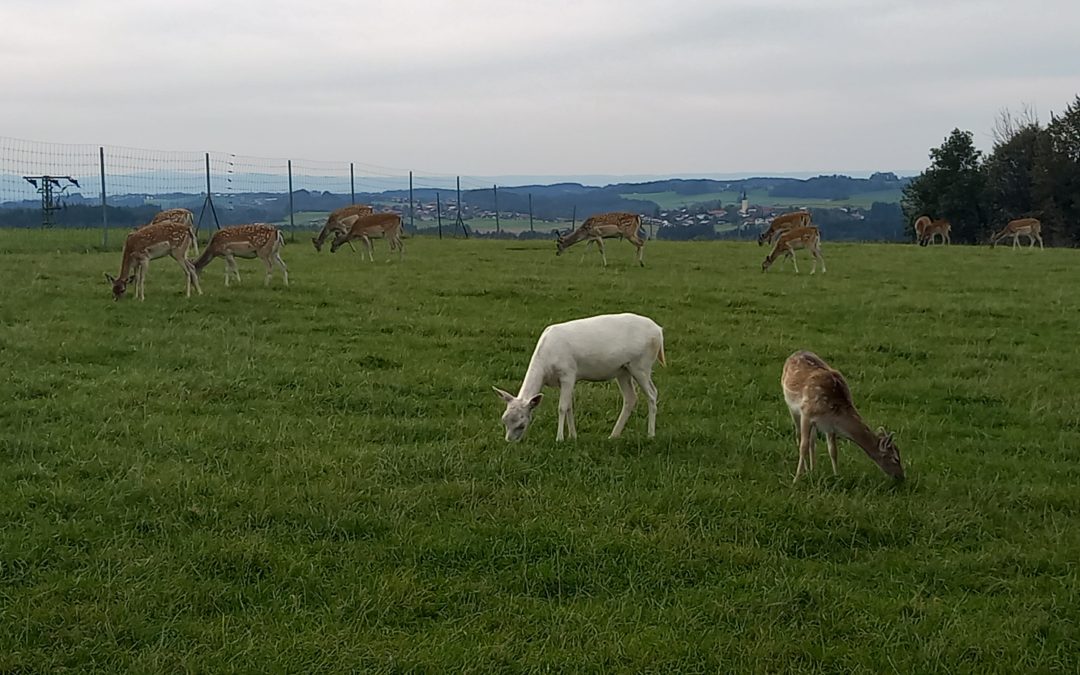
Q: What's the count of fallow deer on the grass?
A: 13